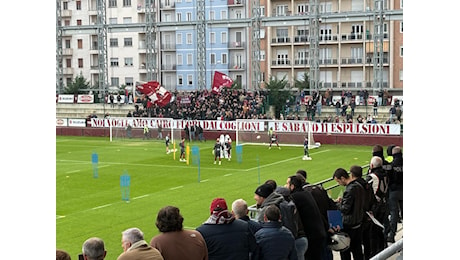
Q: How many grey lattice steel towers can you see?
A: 7